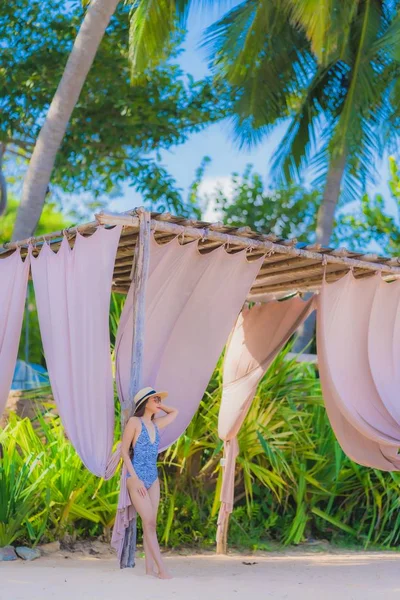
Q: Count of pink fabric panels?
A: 5